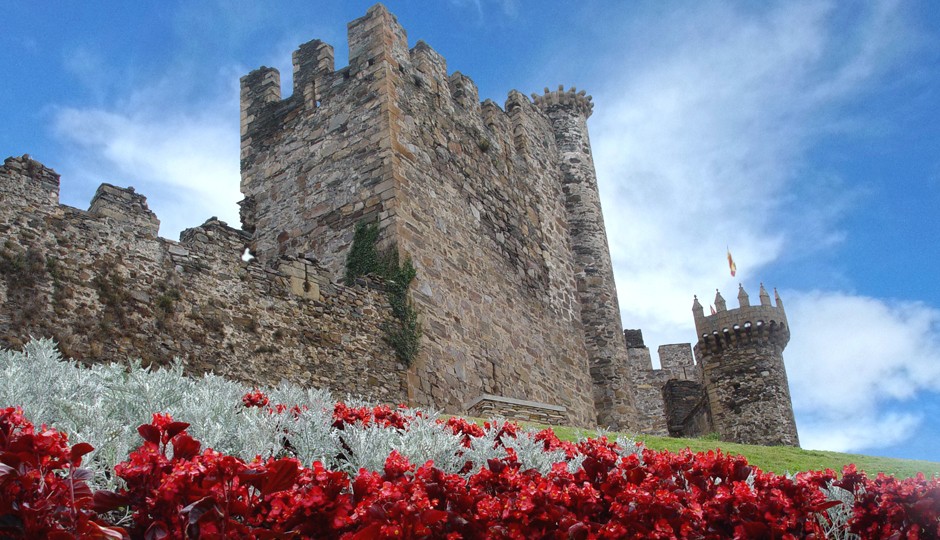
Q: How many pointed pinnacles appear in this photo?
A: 5